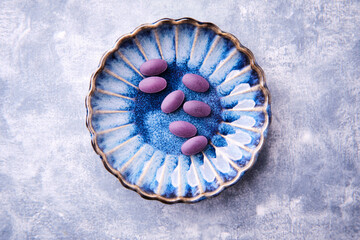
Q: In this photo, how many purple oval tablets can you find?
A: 7